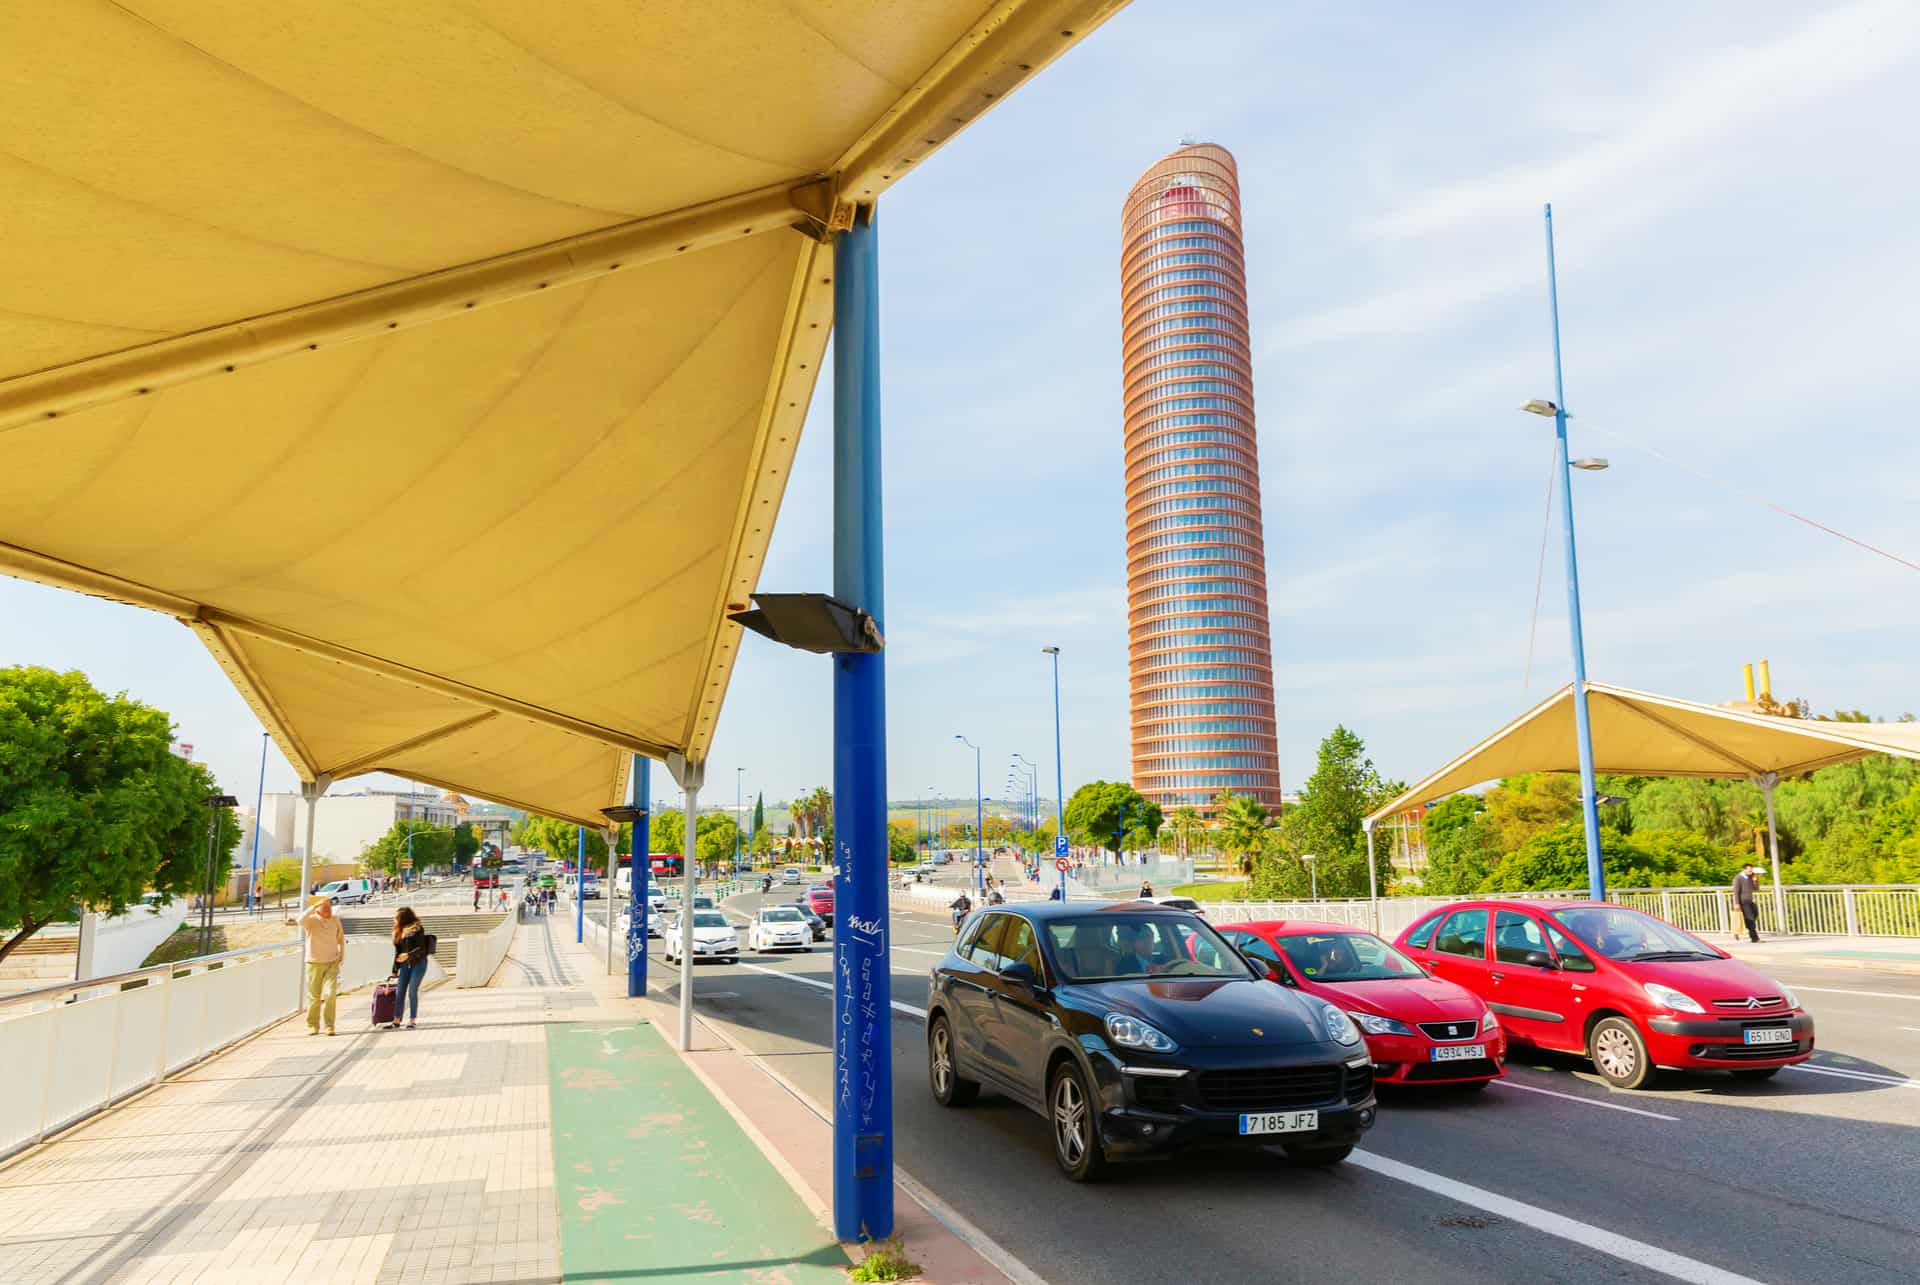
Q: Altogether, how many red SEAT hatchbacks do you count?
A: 1